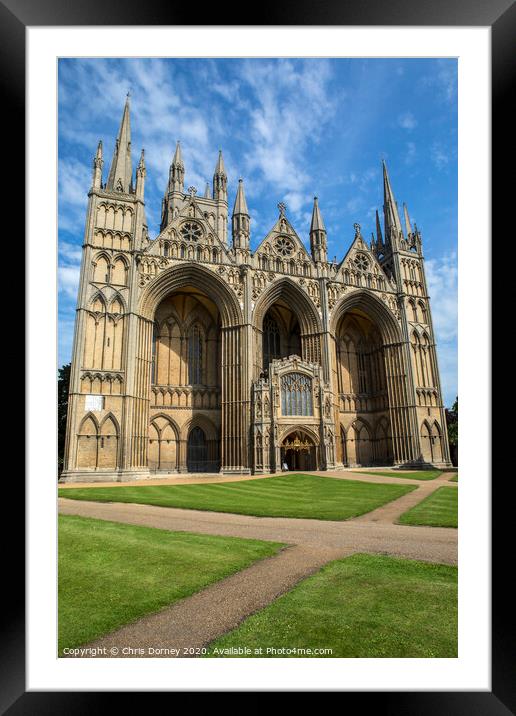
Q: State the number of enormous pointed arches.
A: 3